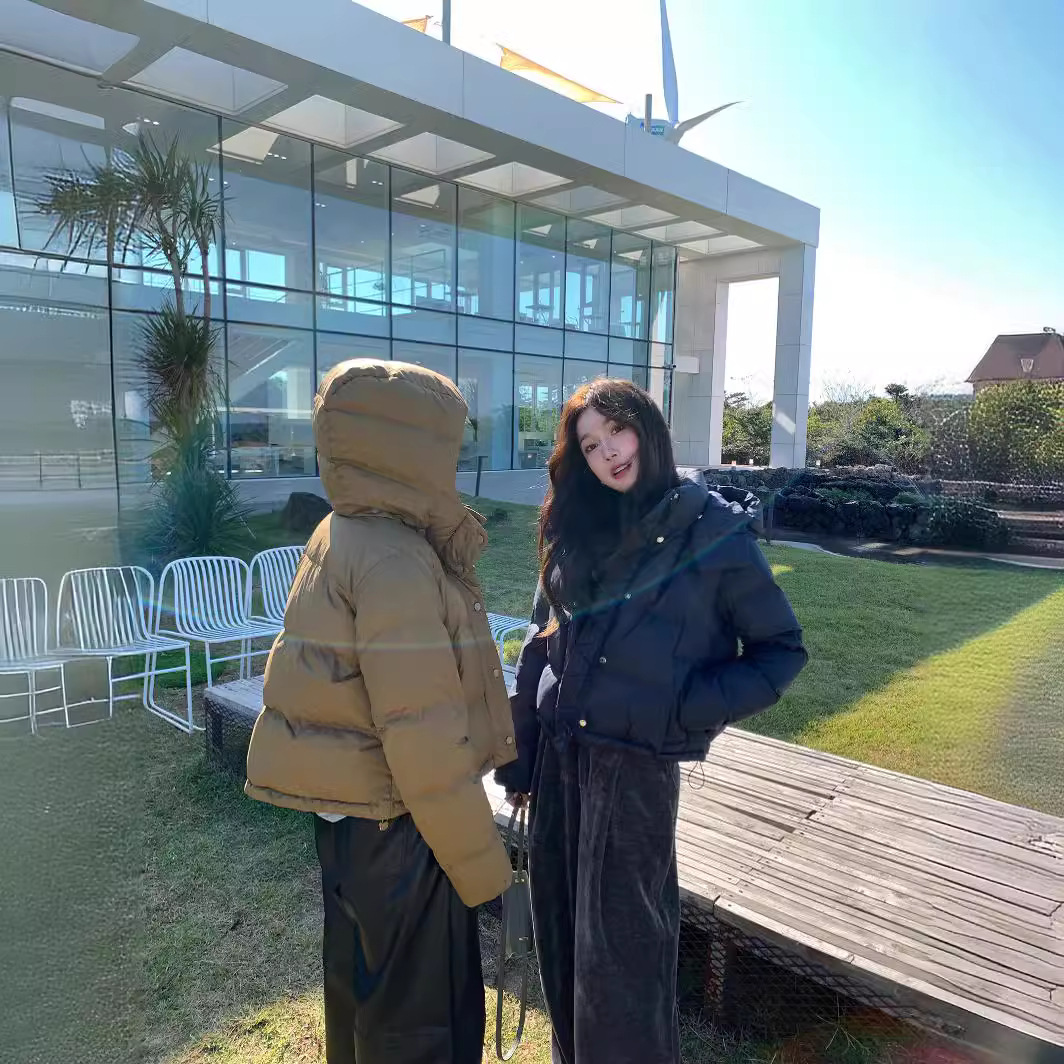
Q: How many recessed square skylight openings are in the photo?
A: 9